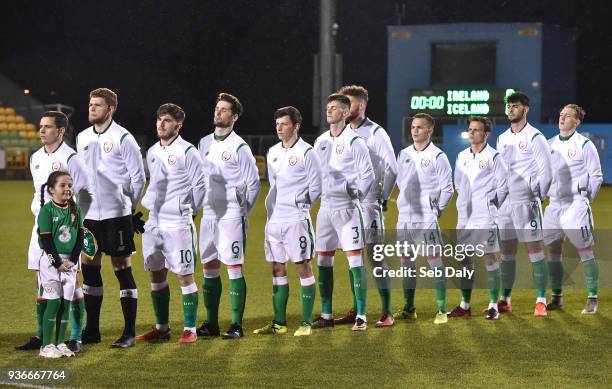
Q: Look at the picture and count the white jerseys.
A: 11